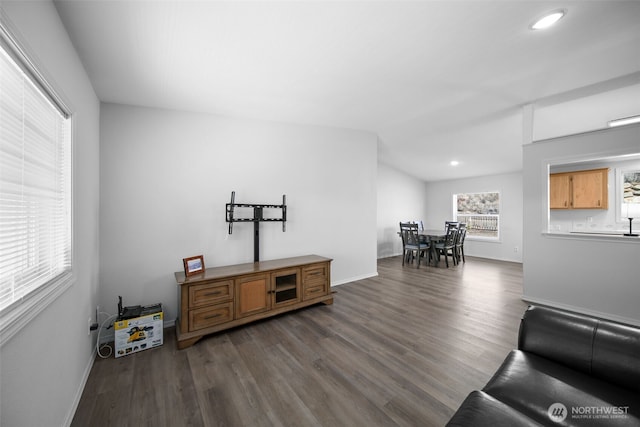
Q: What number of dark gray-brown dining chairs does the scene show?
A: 6